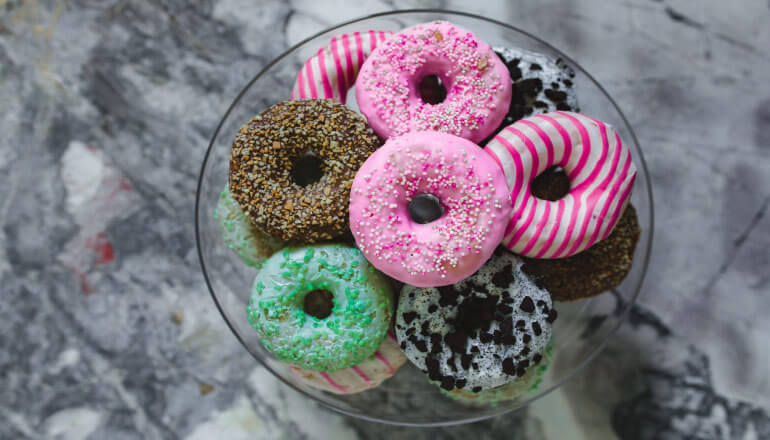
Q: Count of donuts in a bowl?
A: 12